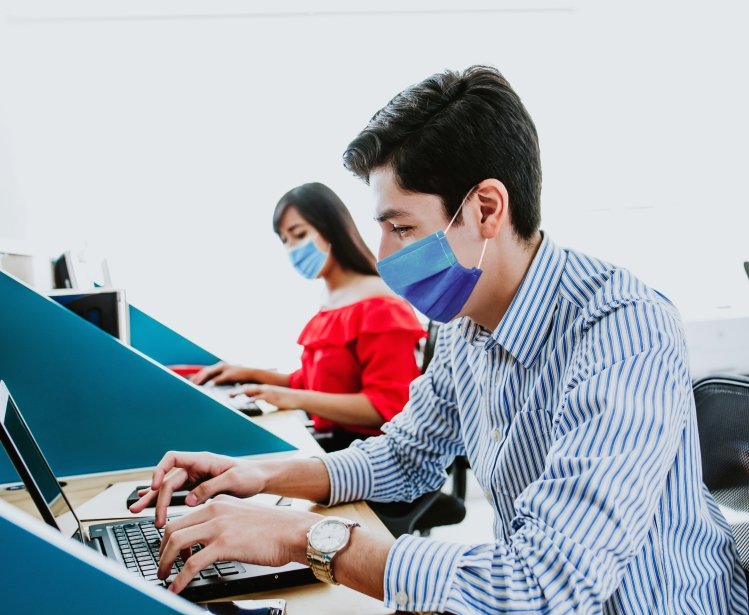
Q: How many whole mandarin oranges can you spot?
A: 0